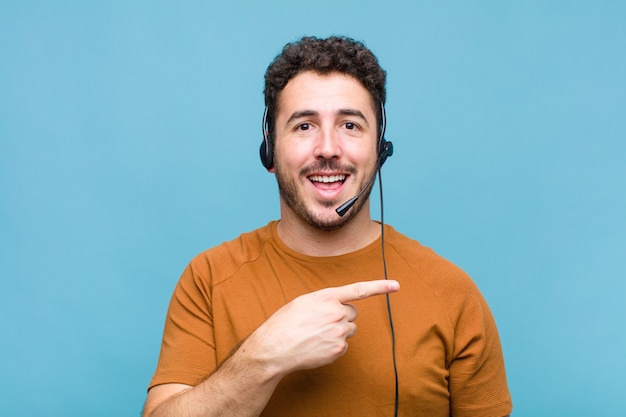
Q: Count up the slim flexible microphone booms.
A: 1